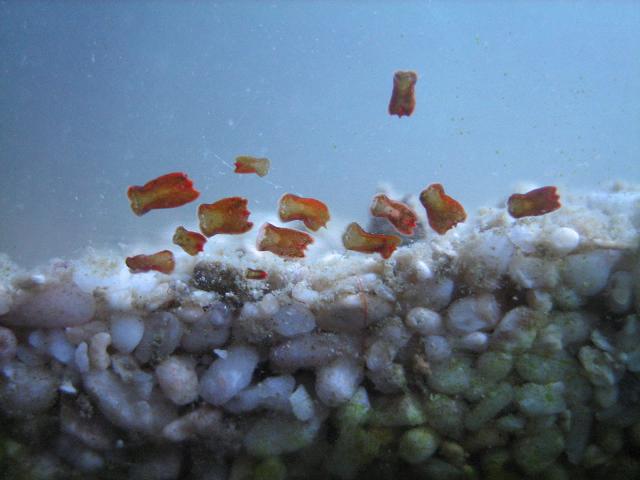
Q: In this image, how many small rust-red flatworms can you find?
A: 13